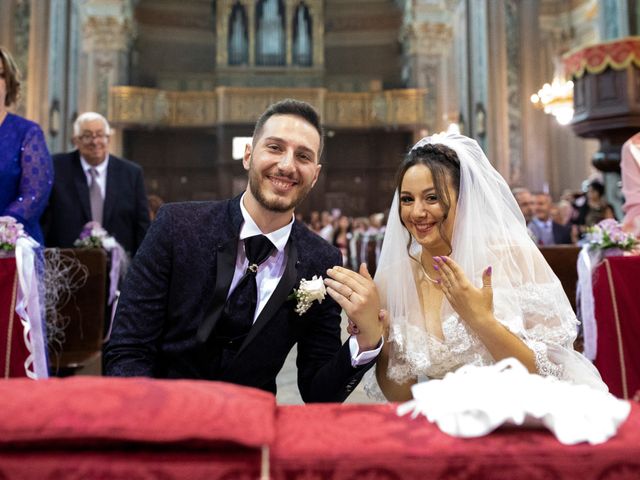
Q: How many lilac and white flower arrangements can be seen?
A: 3